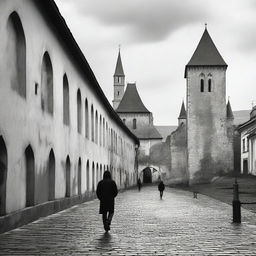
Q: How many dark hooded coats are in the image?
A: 1